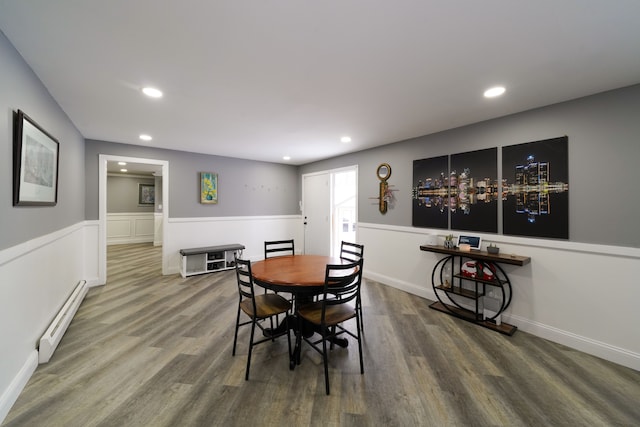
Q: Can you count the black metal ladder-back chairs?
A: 4